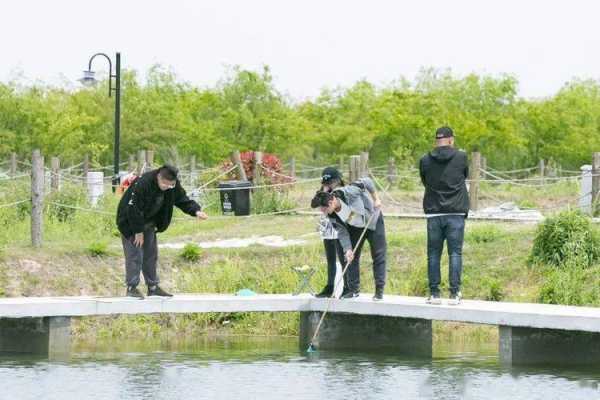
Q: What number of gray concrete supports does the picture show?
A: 3